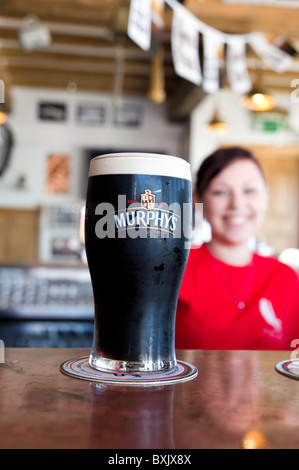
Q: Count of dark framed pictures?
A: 3